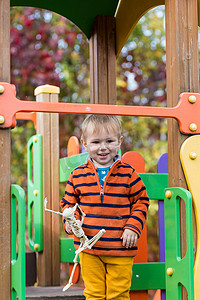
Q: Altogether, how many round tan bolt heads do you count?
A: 10